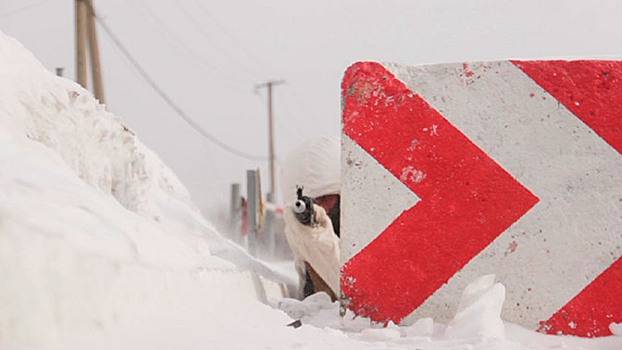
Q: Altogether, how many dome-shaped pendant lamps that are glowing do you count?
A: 0